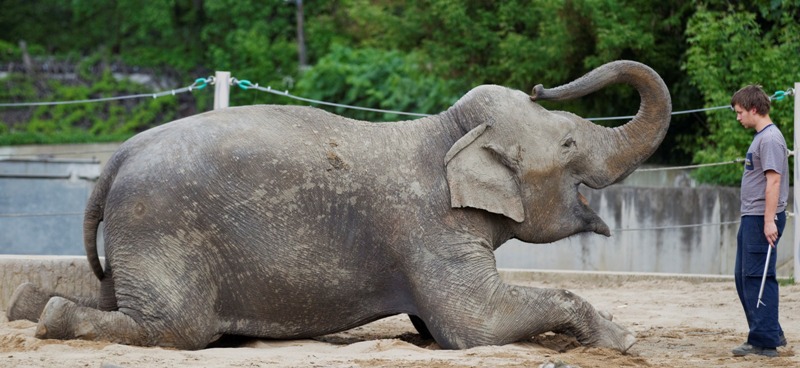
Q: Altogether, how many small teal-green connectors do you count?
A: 3